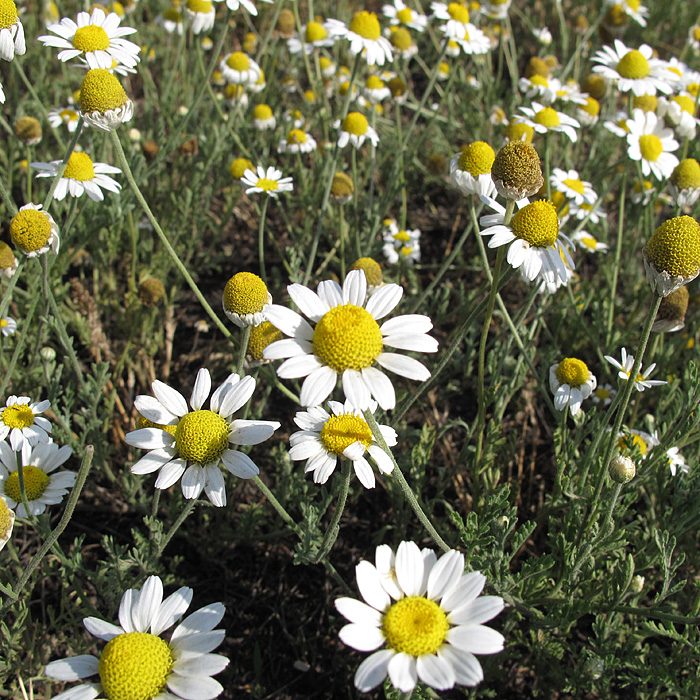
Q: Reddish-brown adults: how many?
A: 0